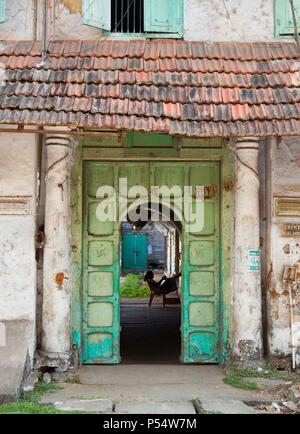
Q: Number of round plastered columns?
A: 2